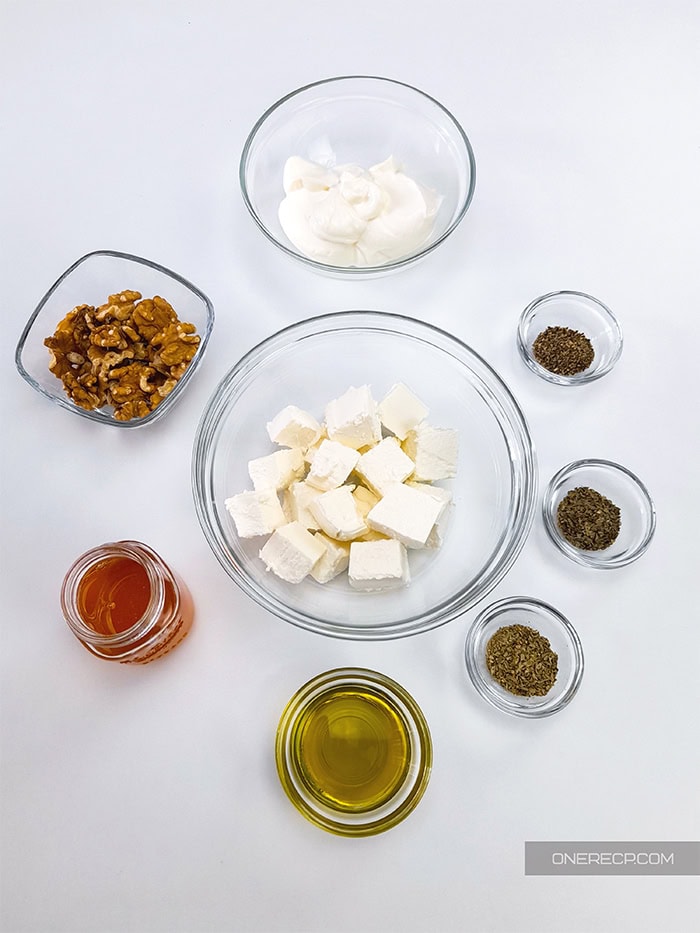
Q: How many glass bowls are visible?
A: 7